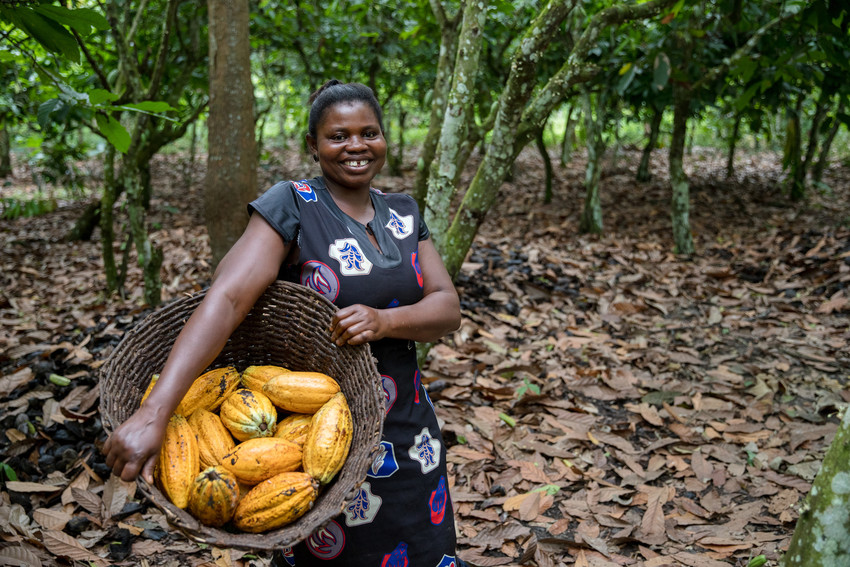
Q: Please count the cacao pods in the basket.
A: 12